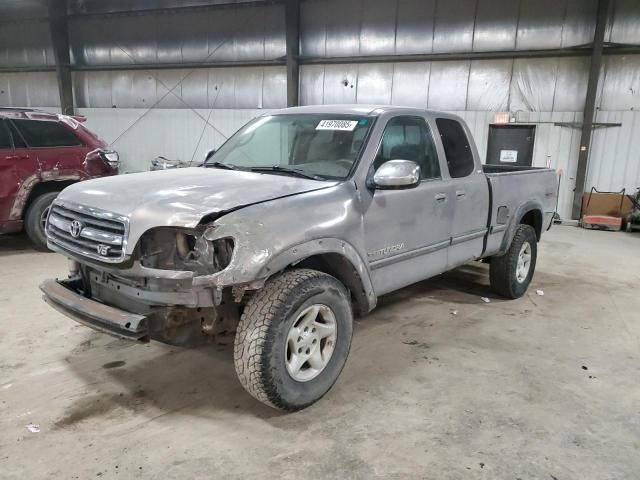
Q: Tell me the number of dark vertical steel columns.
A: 3